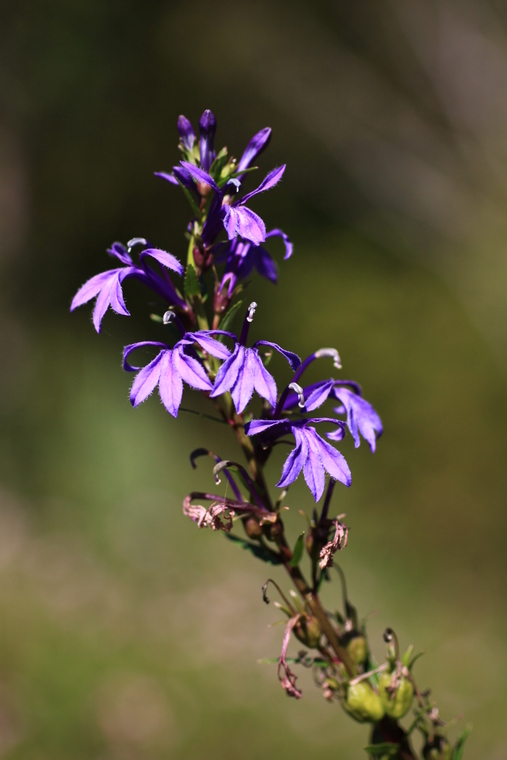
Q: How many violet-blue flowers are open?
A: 7